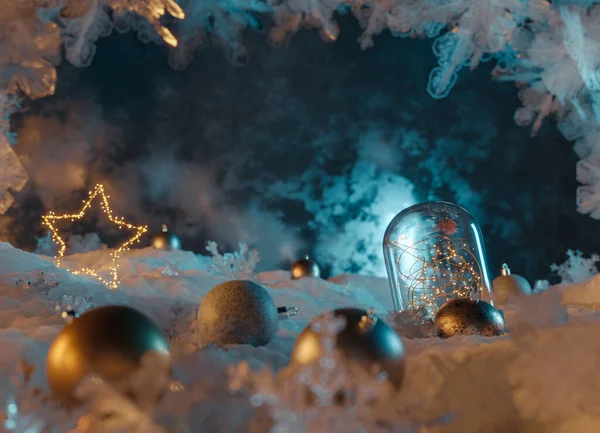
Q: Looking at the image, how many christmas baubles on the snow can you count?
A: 7